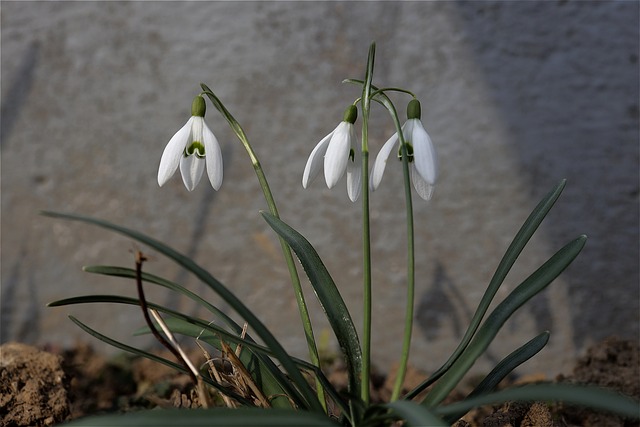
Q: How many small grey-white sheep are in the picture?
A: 0